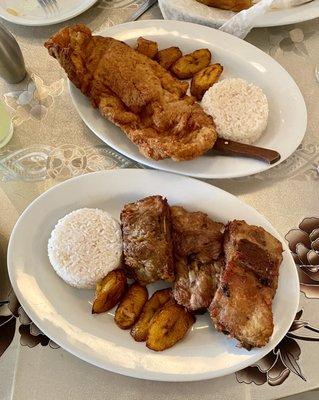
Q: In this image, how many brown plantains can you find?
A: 8